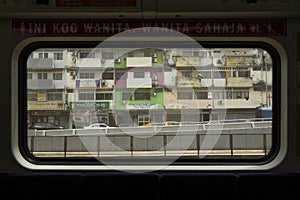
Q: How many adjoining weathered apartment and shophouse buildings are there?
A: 5